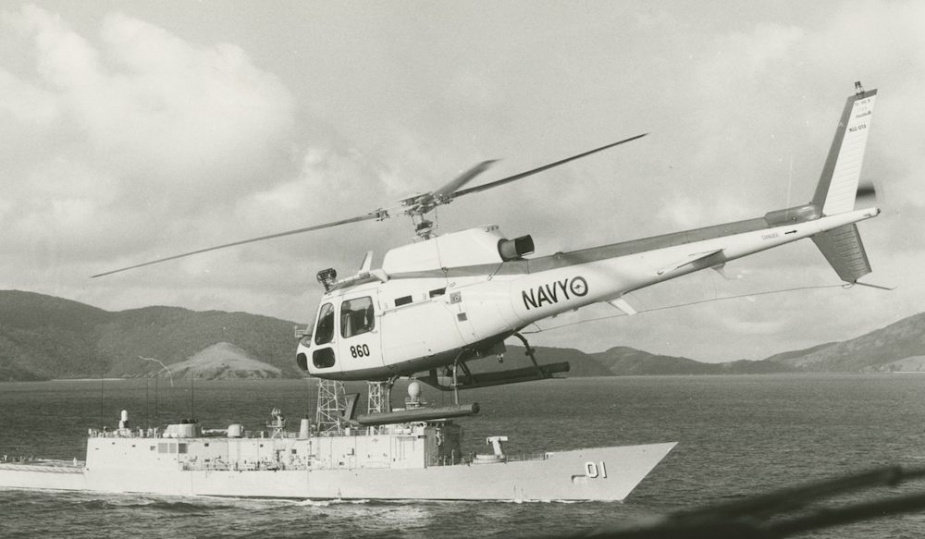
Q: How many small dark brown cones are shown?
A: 0